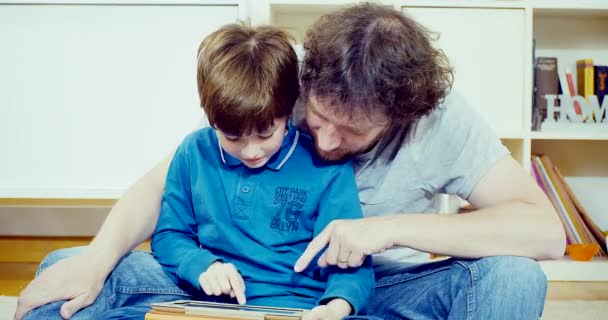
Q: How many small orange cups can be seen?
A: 1